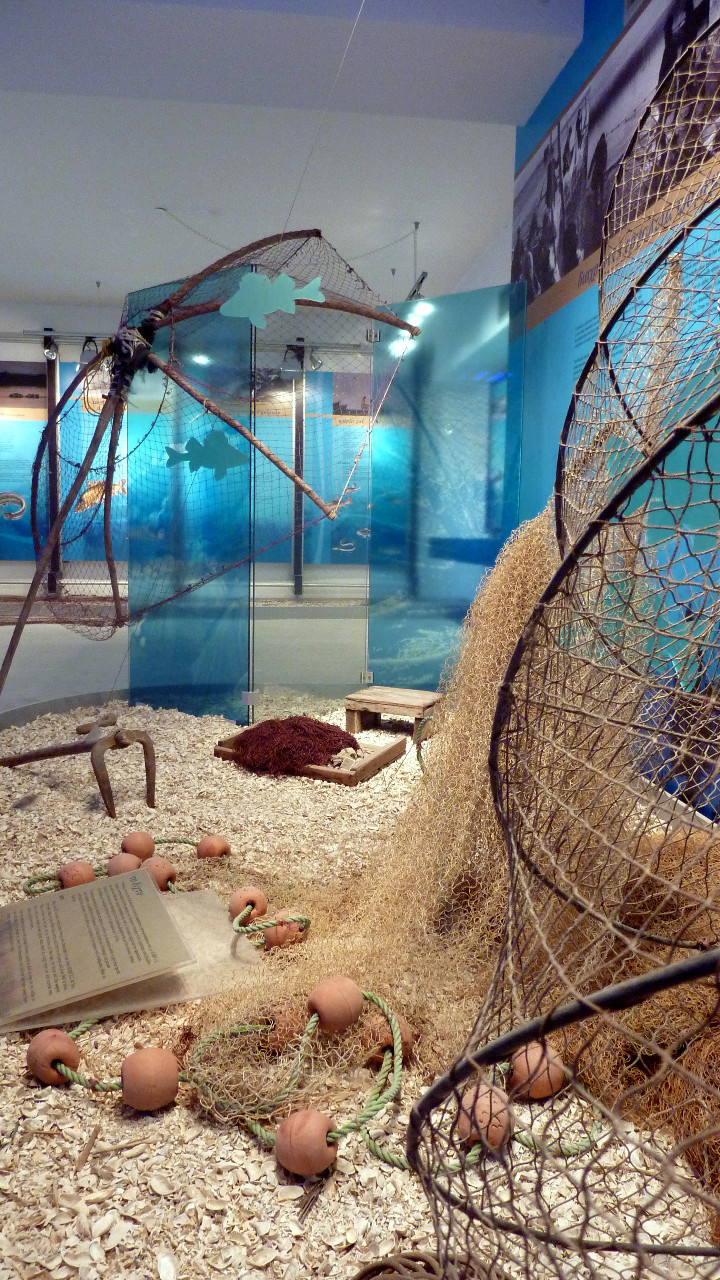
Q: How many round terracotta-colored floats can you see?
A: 15